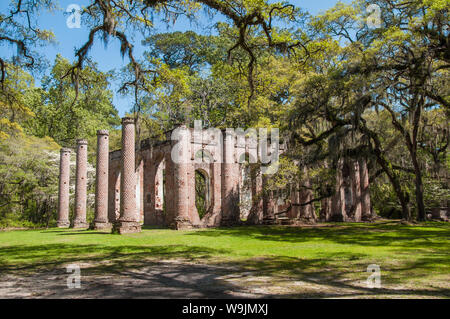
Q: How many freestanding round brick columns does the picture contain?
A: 4